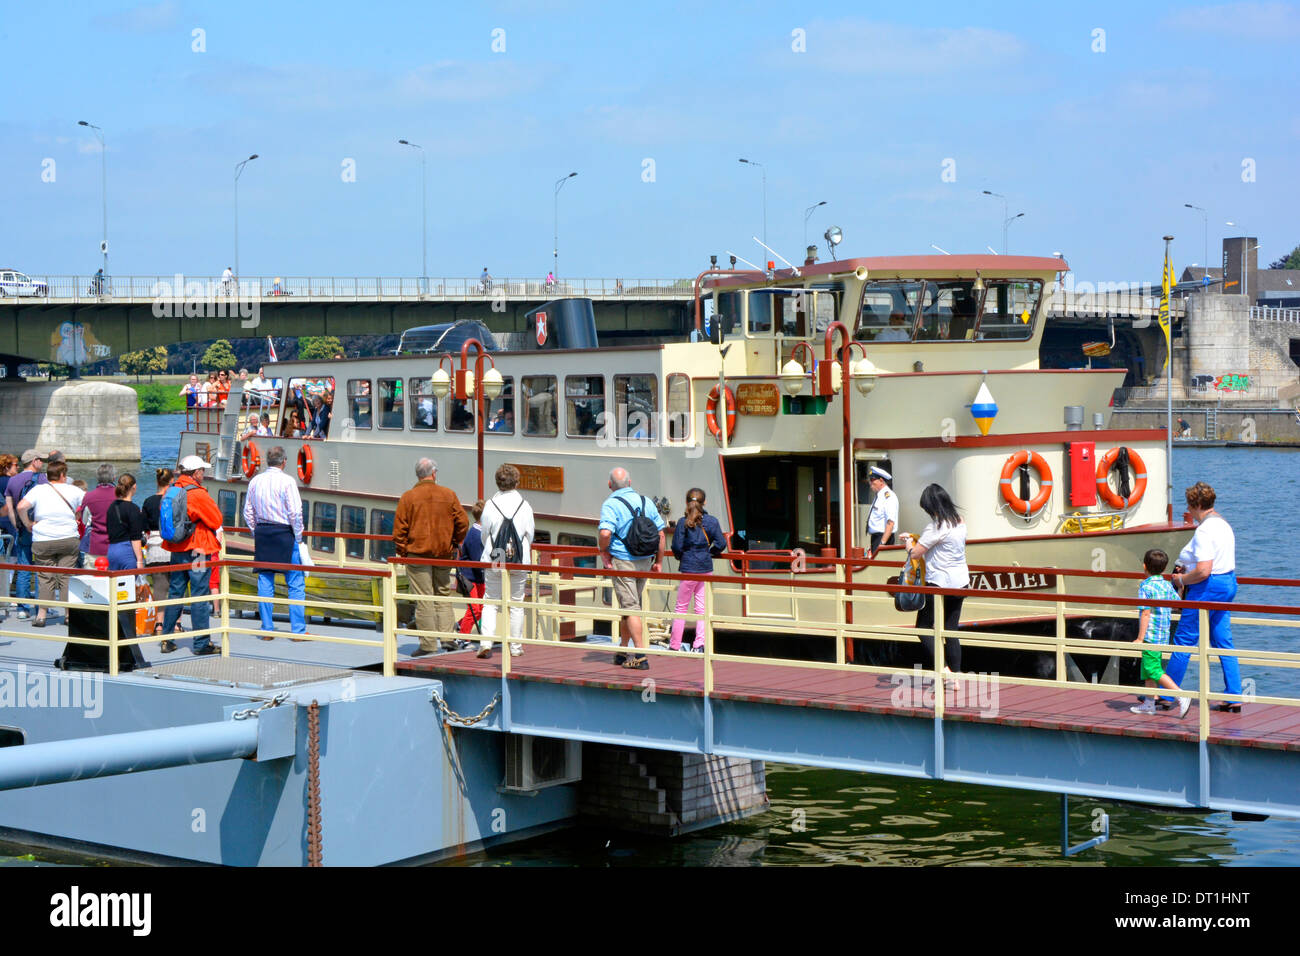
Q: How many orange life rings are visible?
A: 5